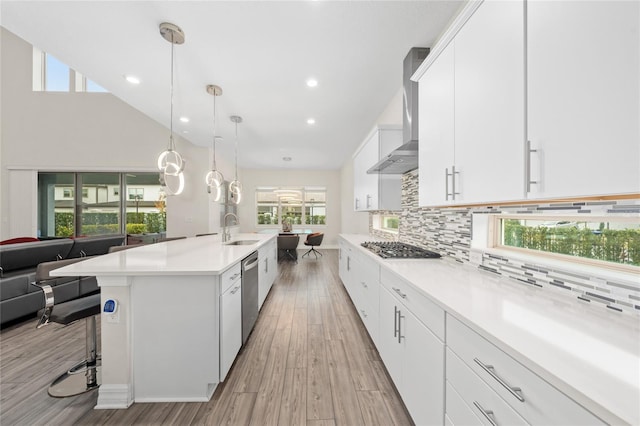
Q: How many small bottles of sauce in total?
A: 0